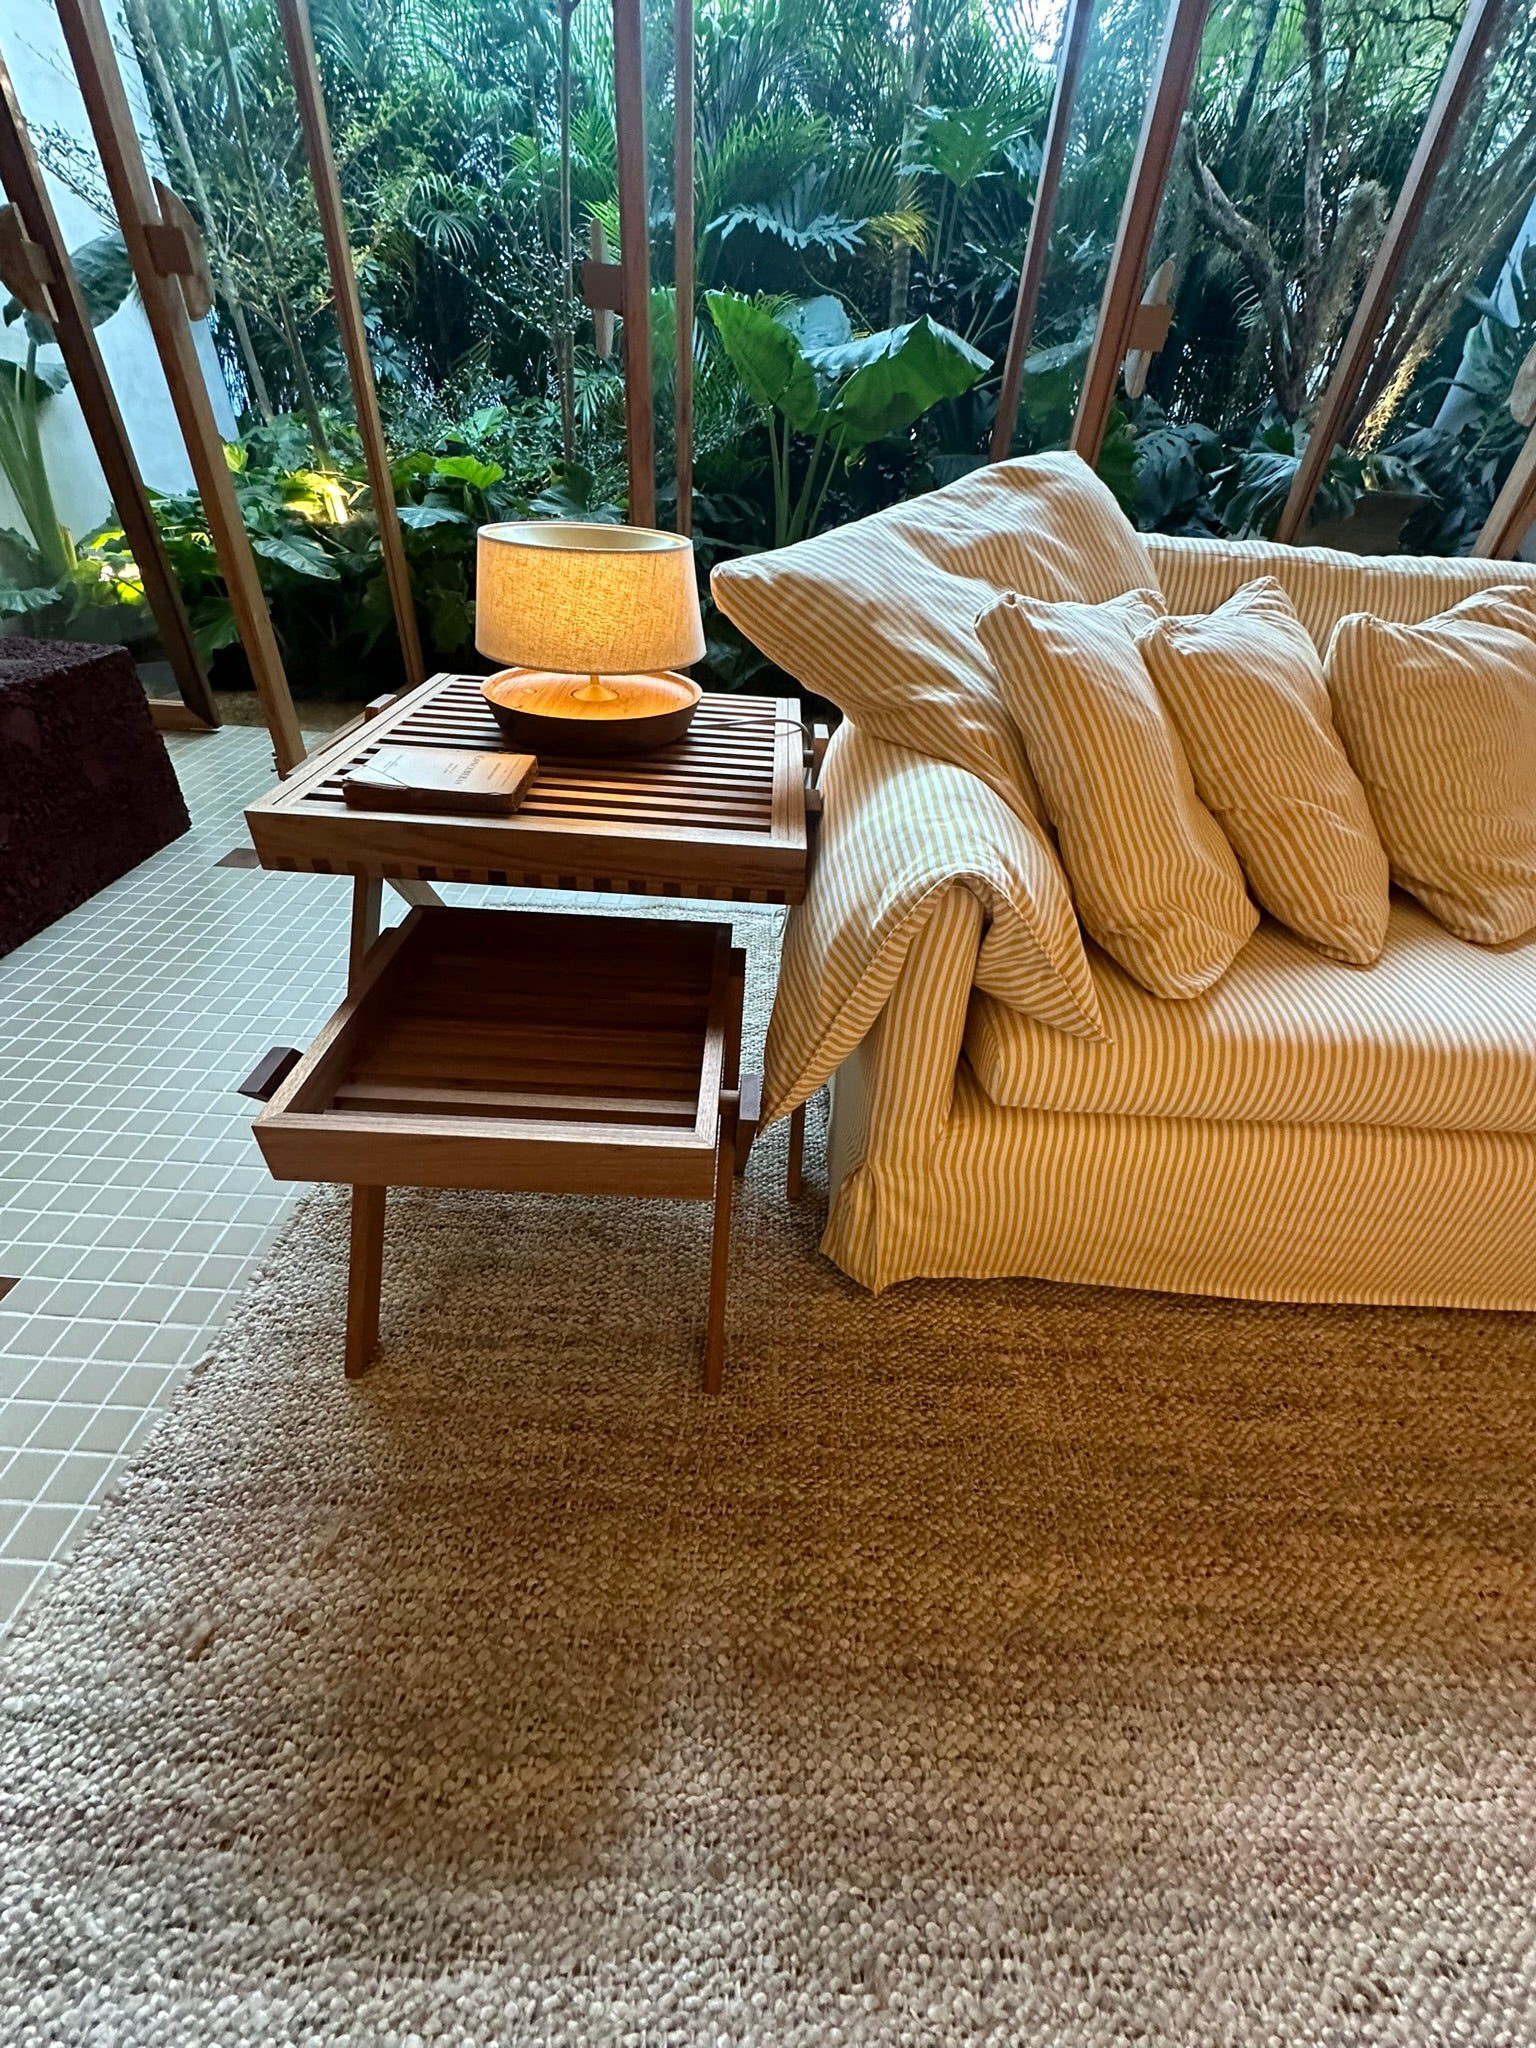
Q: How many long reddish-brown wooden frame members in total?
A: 9